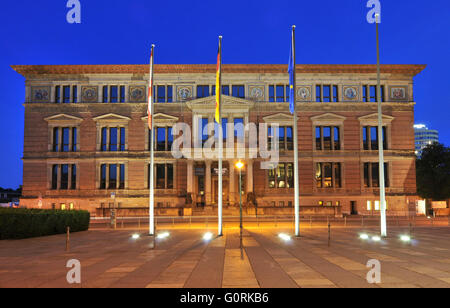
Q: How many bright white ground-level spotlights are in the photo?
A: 7